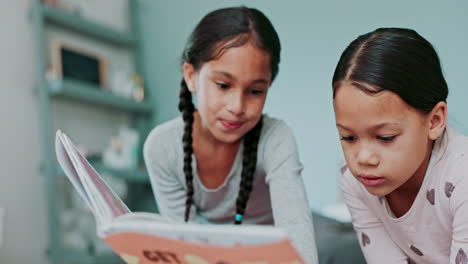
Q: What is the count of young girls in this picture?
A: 2